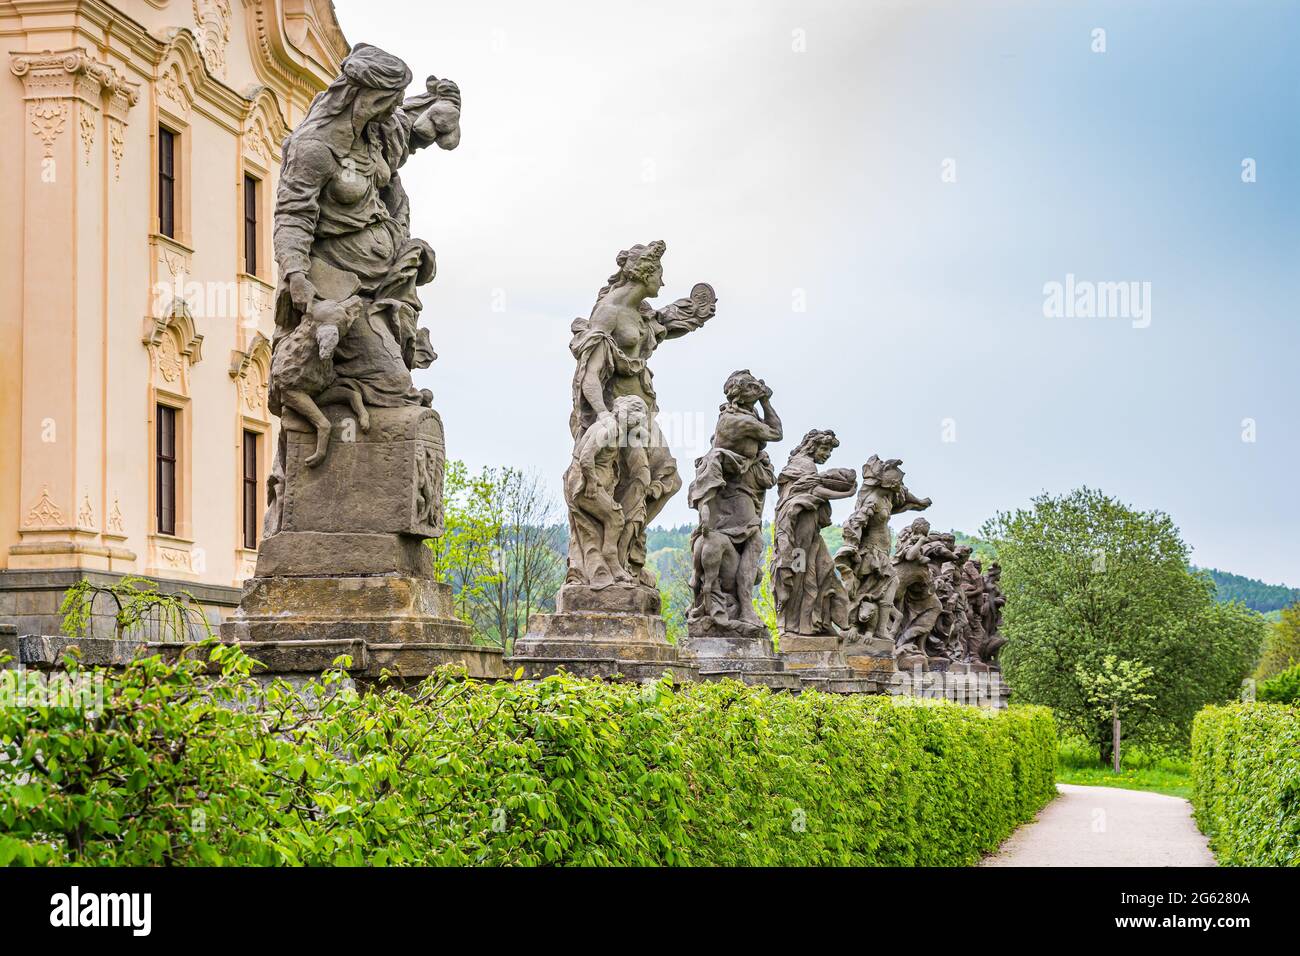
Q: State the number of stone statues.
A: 10